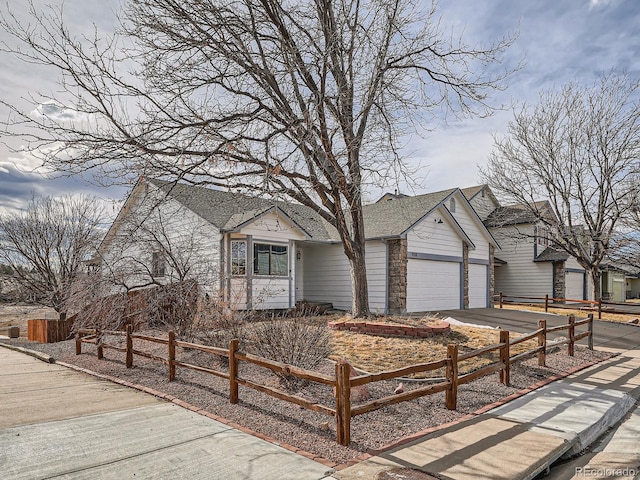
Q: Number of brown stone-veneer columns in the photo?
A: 4